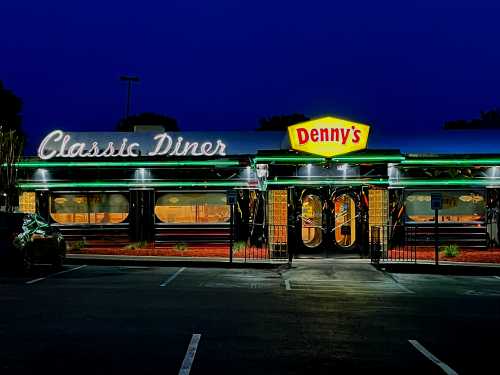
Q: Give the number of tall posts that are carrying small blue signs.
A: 2